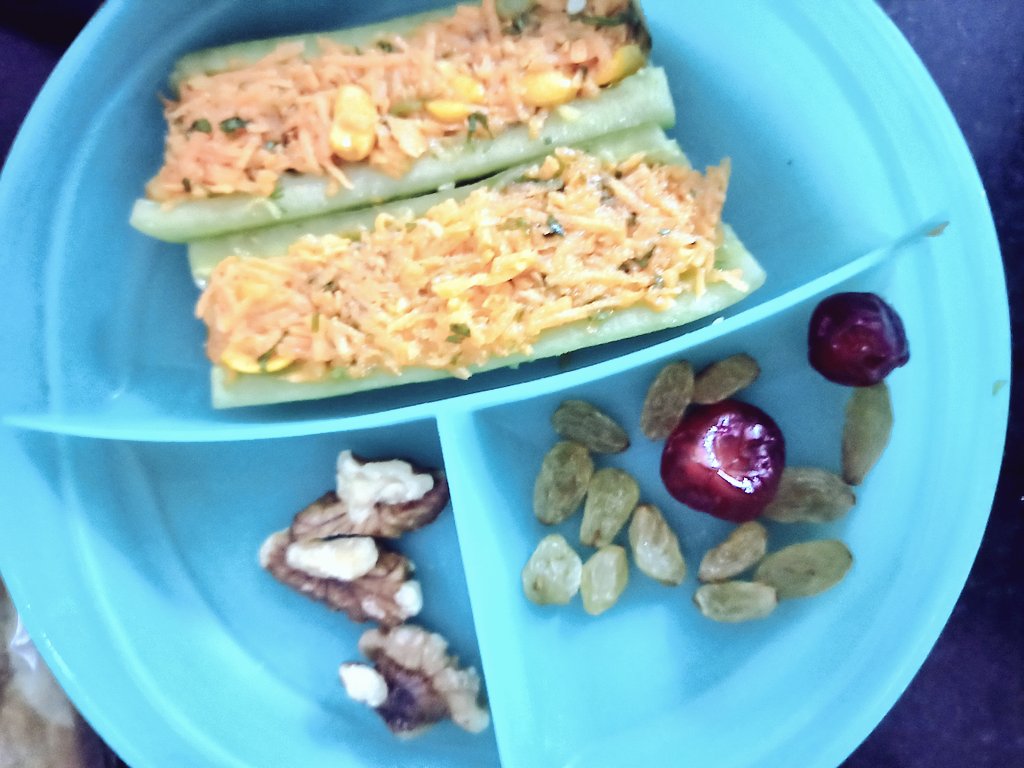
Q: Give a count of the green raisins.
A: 13